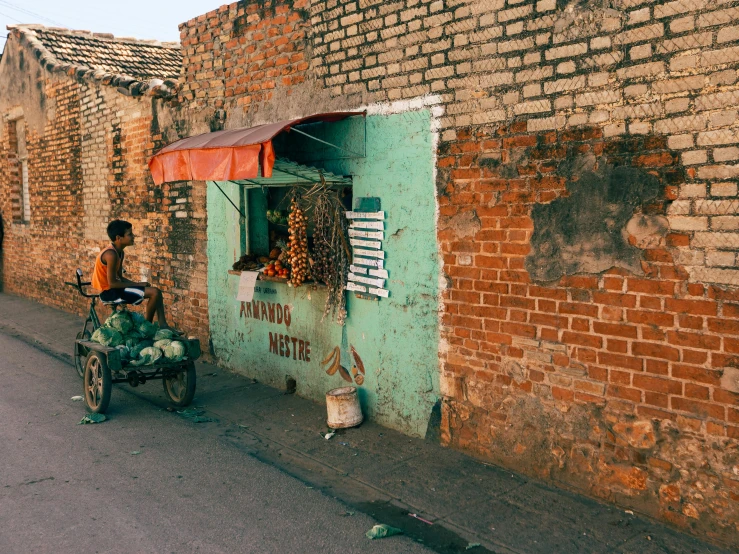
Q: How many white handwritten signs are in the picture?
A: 12